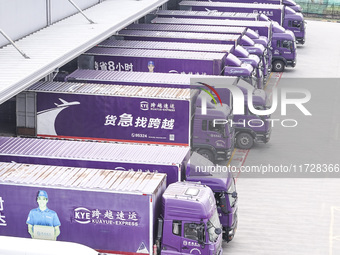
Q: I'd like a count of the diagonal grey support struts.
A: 2